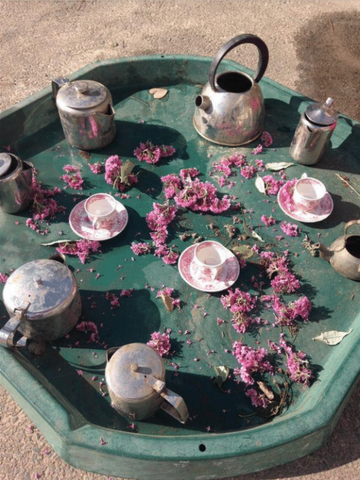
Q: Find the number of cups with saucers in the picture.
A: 3